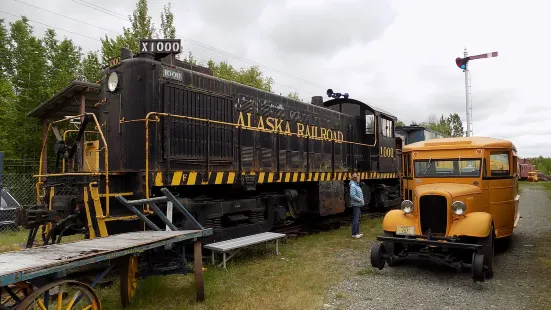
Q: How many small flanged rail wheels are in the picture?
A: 2